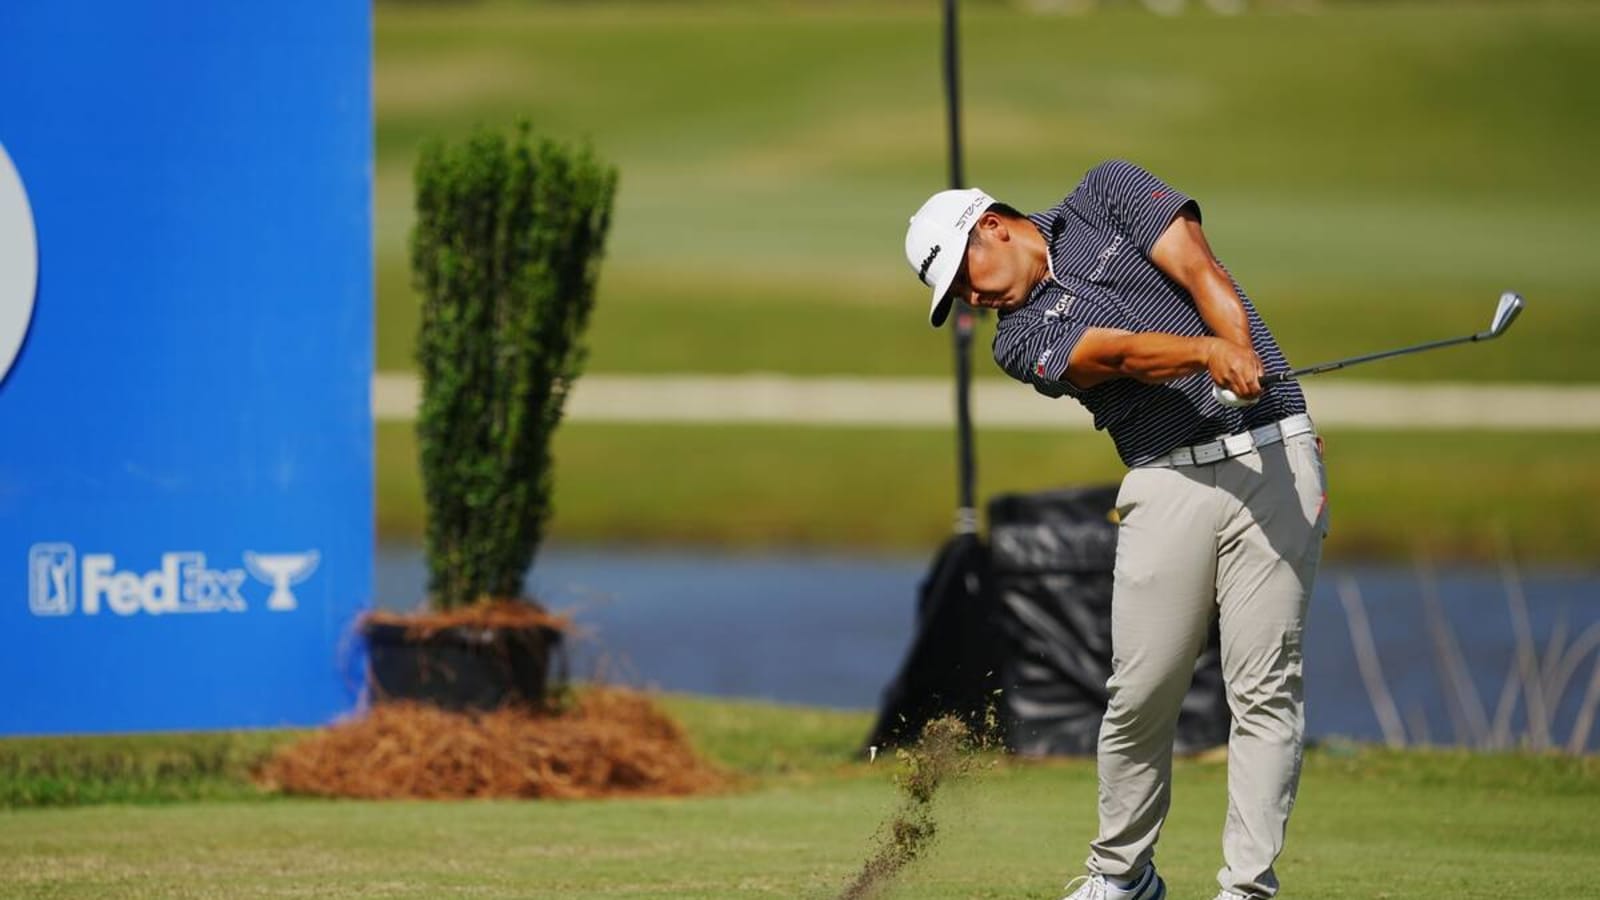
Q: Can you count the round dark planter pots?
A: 1